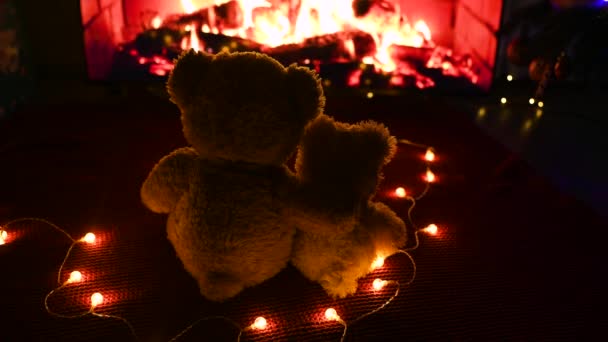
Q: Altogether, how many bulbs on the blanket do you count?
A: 12